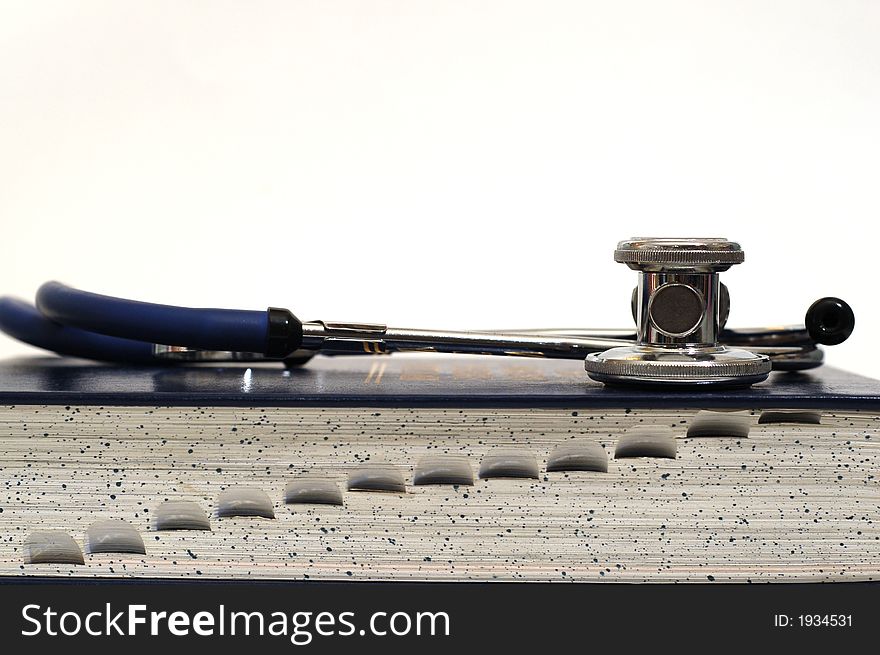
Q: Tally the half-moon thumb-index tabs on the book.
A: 12